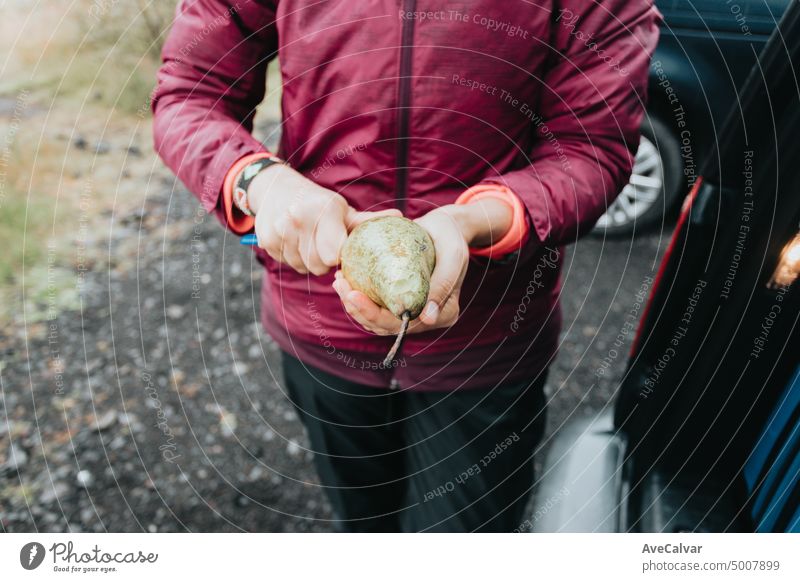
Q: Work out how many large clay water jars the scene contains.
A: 0